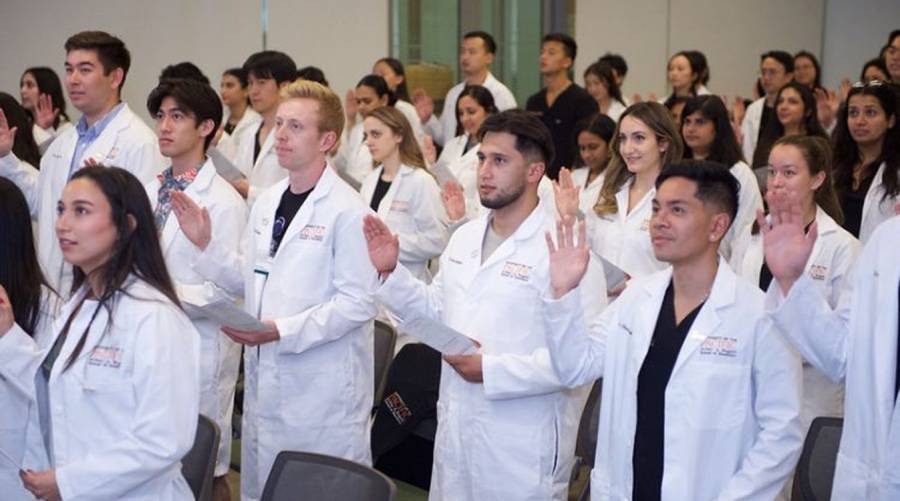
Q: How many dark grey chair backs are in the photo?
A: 5